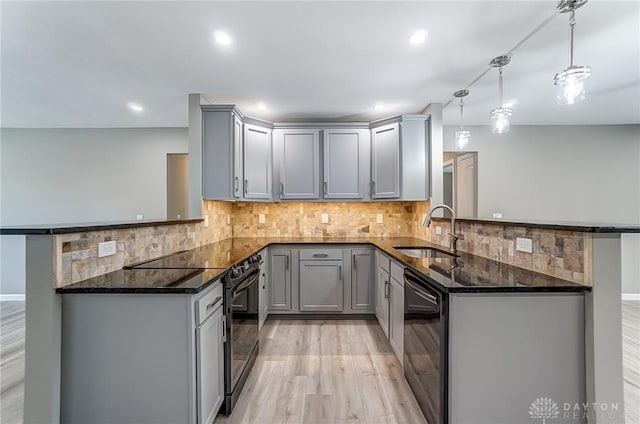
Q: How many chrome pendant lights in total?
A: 3